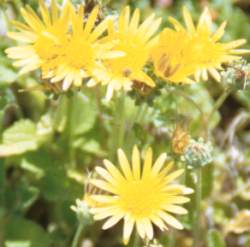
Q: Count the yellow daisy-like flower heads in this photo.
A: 5